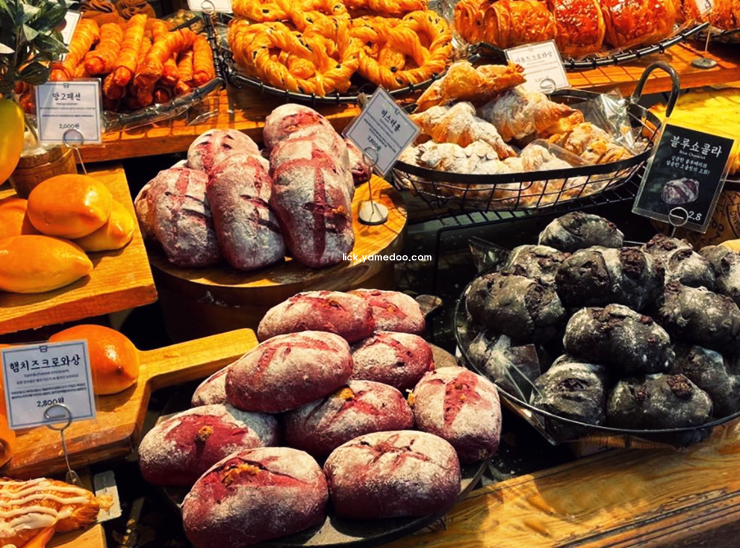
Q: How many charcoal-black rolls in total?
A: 11